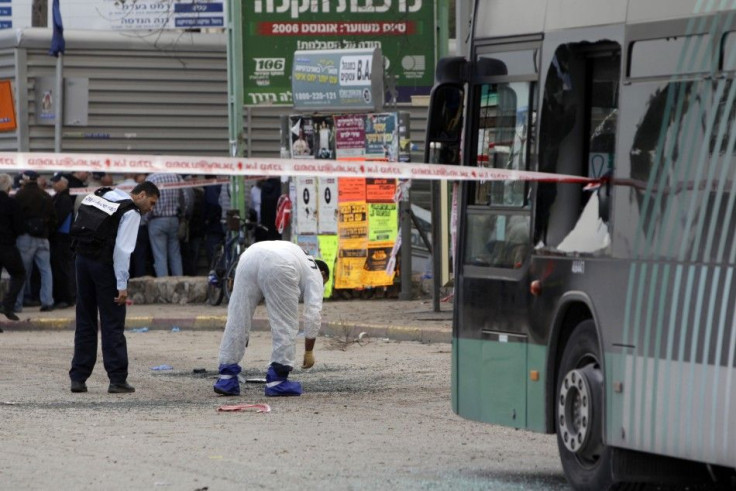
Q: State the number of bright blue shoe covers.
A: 2